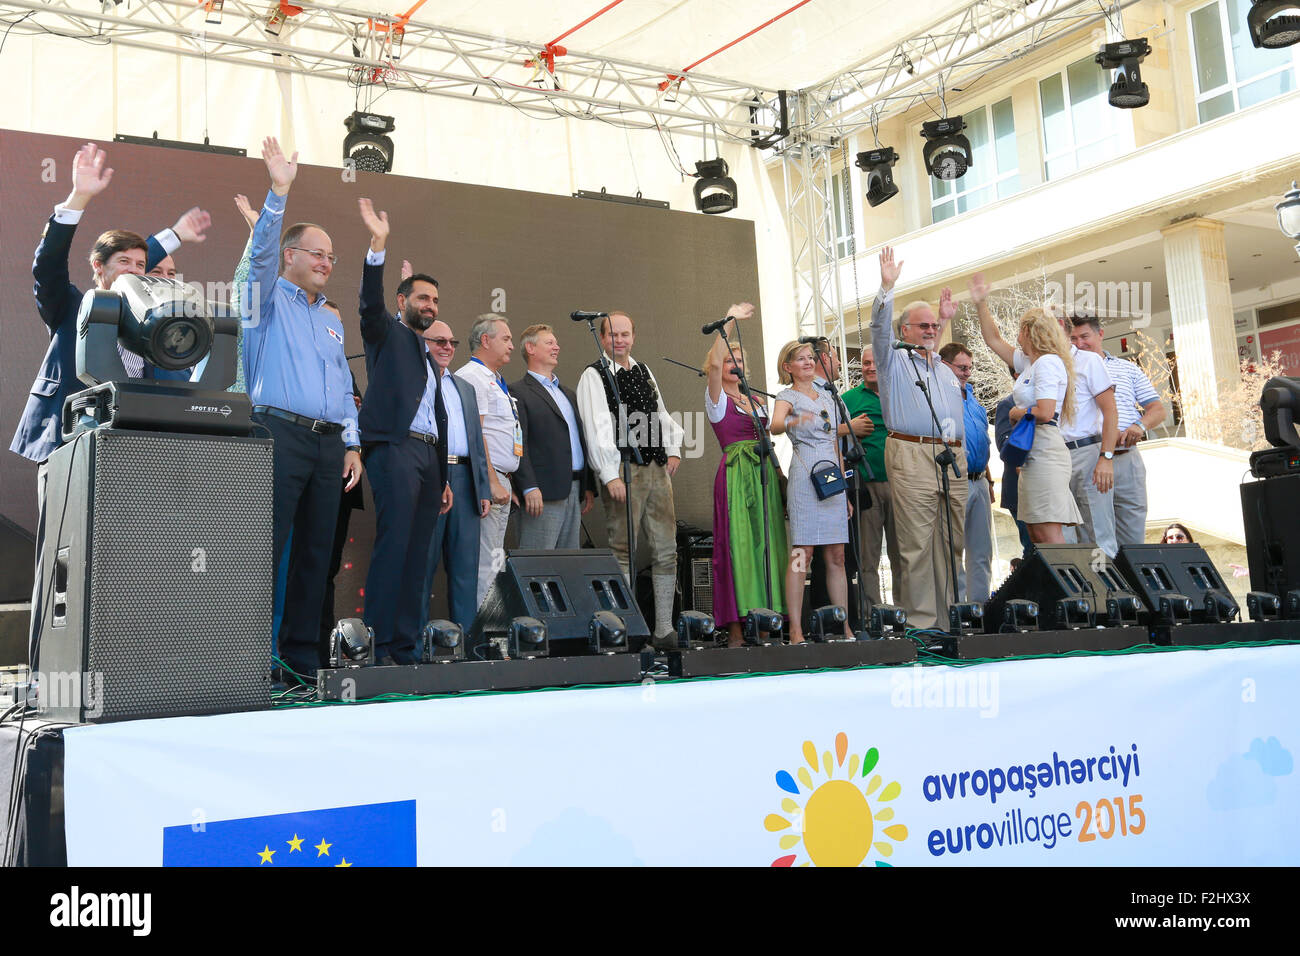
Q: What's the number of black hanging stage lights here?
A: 6